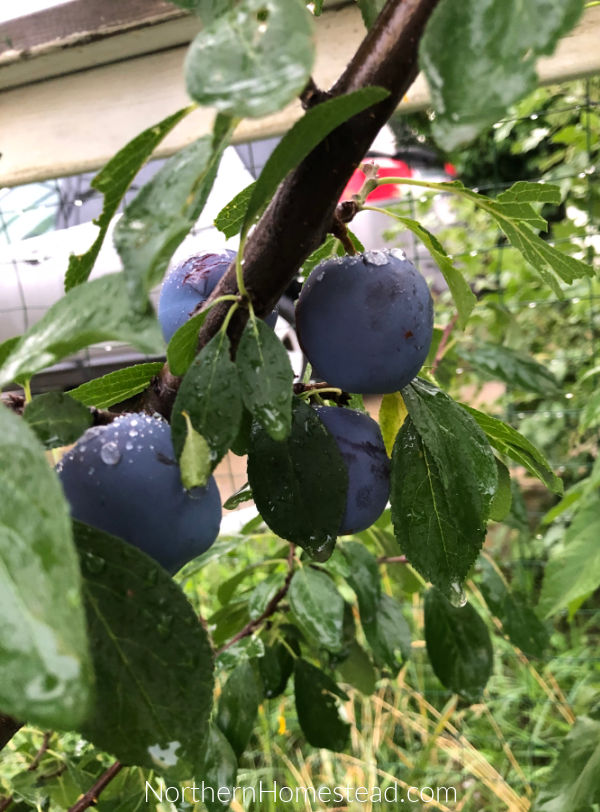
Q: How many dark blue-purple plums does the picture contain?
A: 4